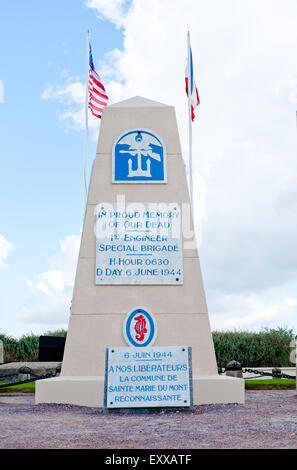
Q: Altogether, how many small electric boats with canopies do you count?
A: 0